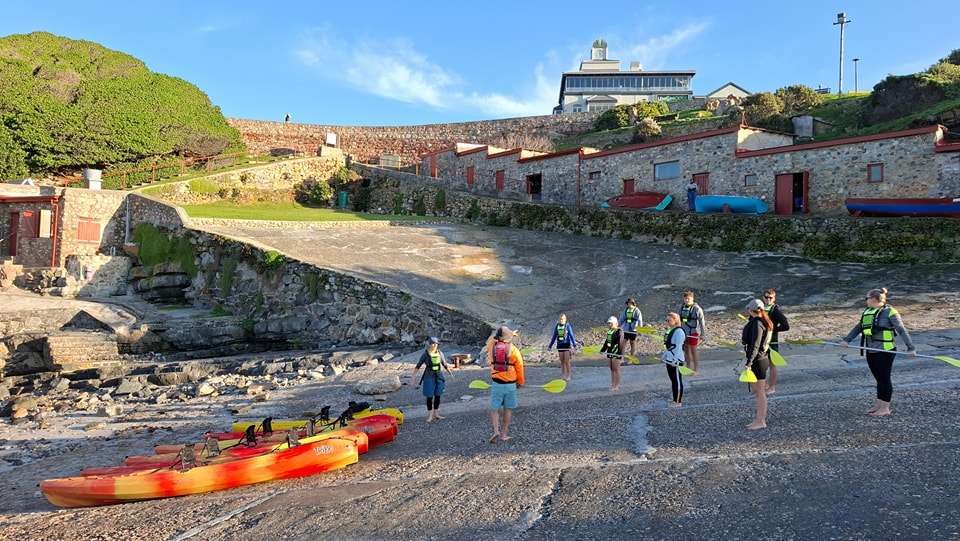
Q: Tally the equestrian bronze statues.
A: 0